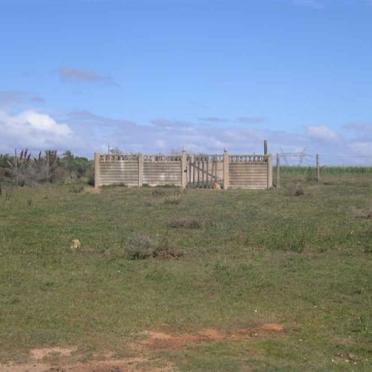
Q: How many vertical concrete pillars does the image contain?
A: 5